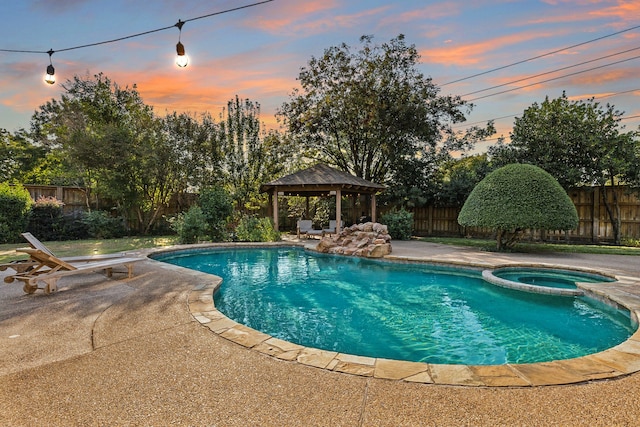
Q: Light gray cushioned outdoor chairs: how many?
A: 2